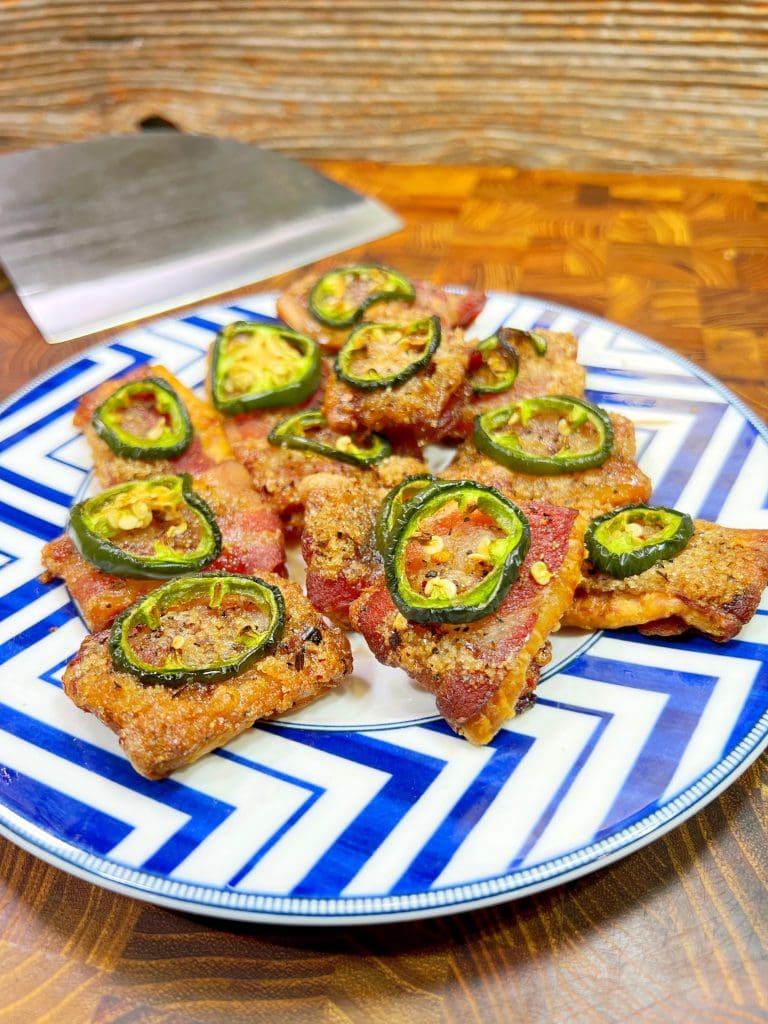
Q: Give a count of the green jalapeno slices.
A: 12